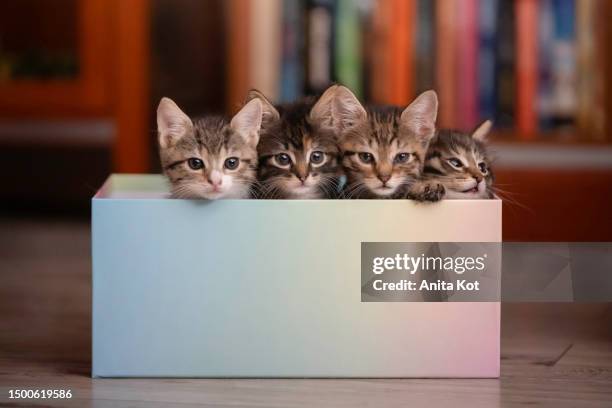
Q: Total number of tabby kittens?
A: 4